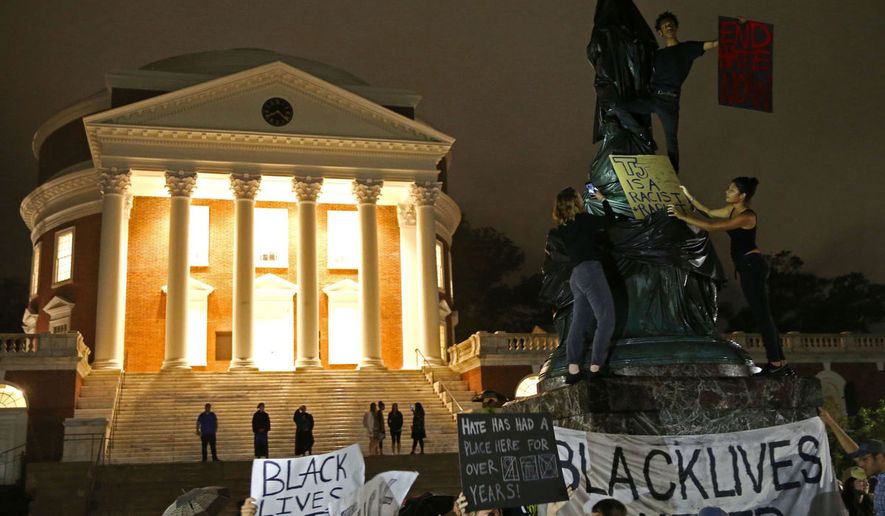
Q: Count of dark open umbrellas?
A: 2